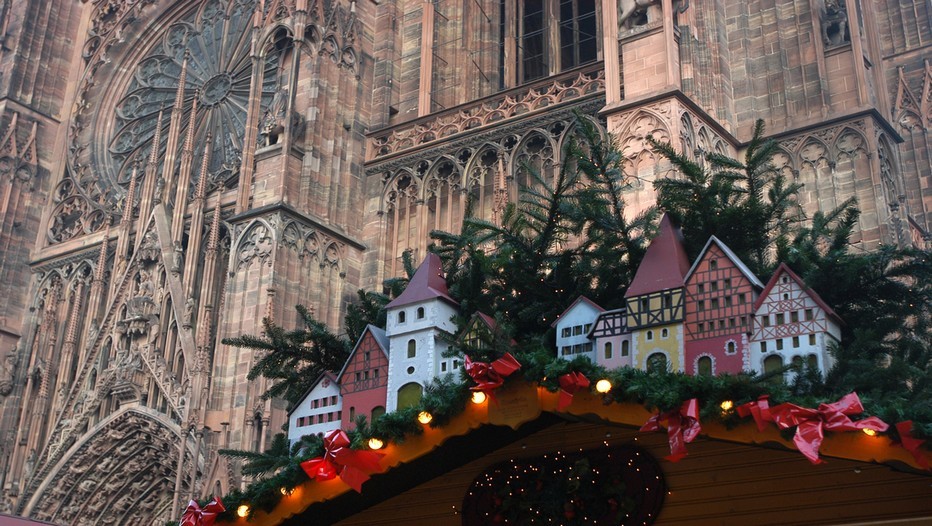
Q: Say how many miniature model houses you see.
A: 9